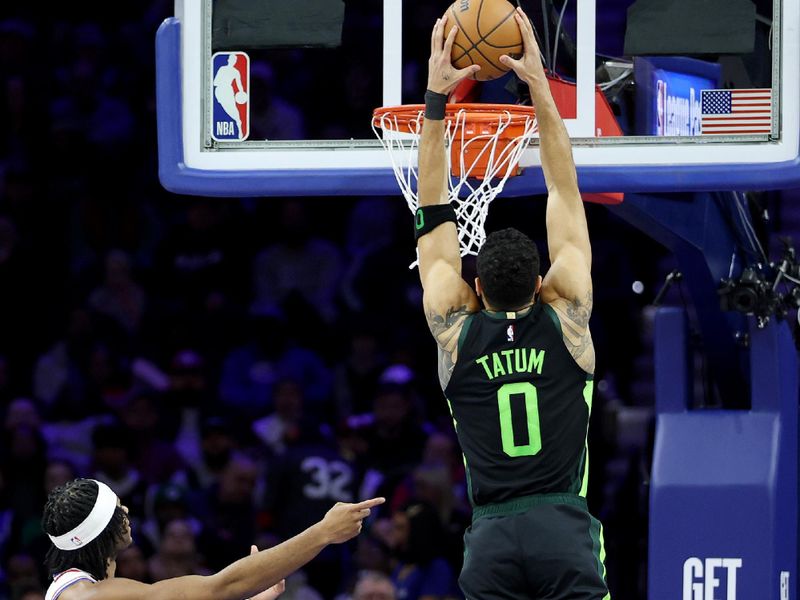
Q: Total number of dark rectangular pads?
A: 2